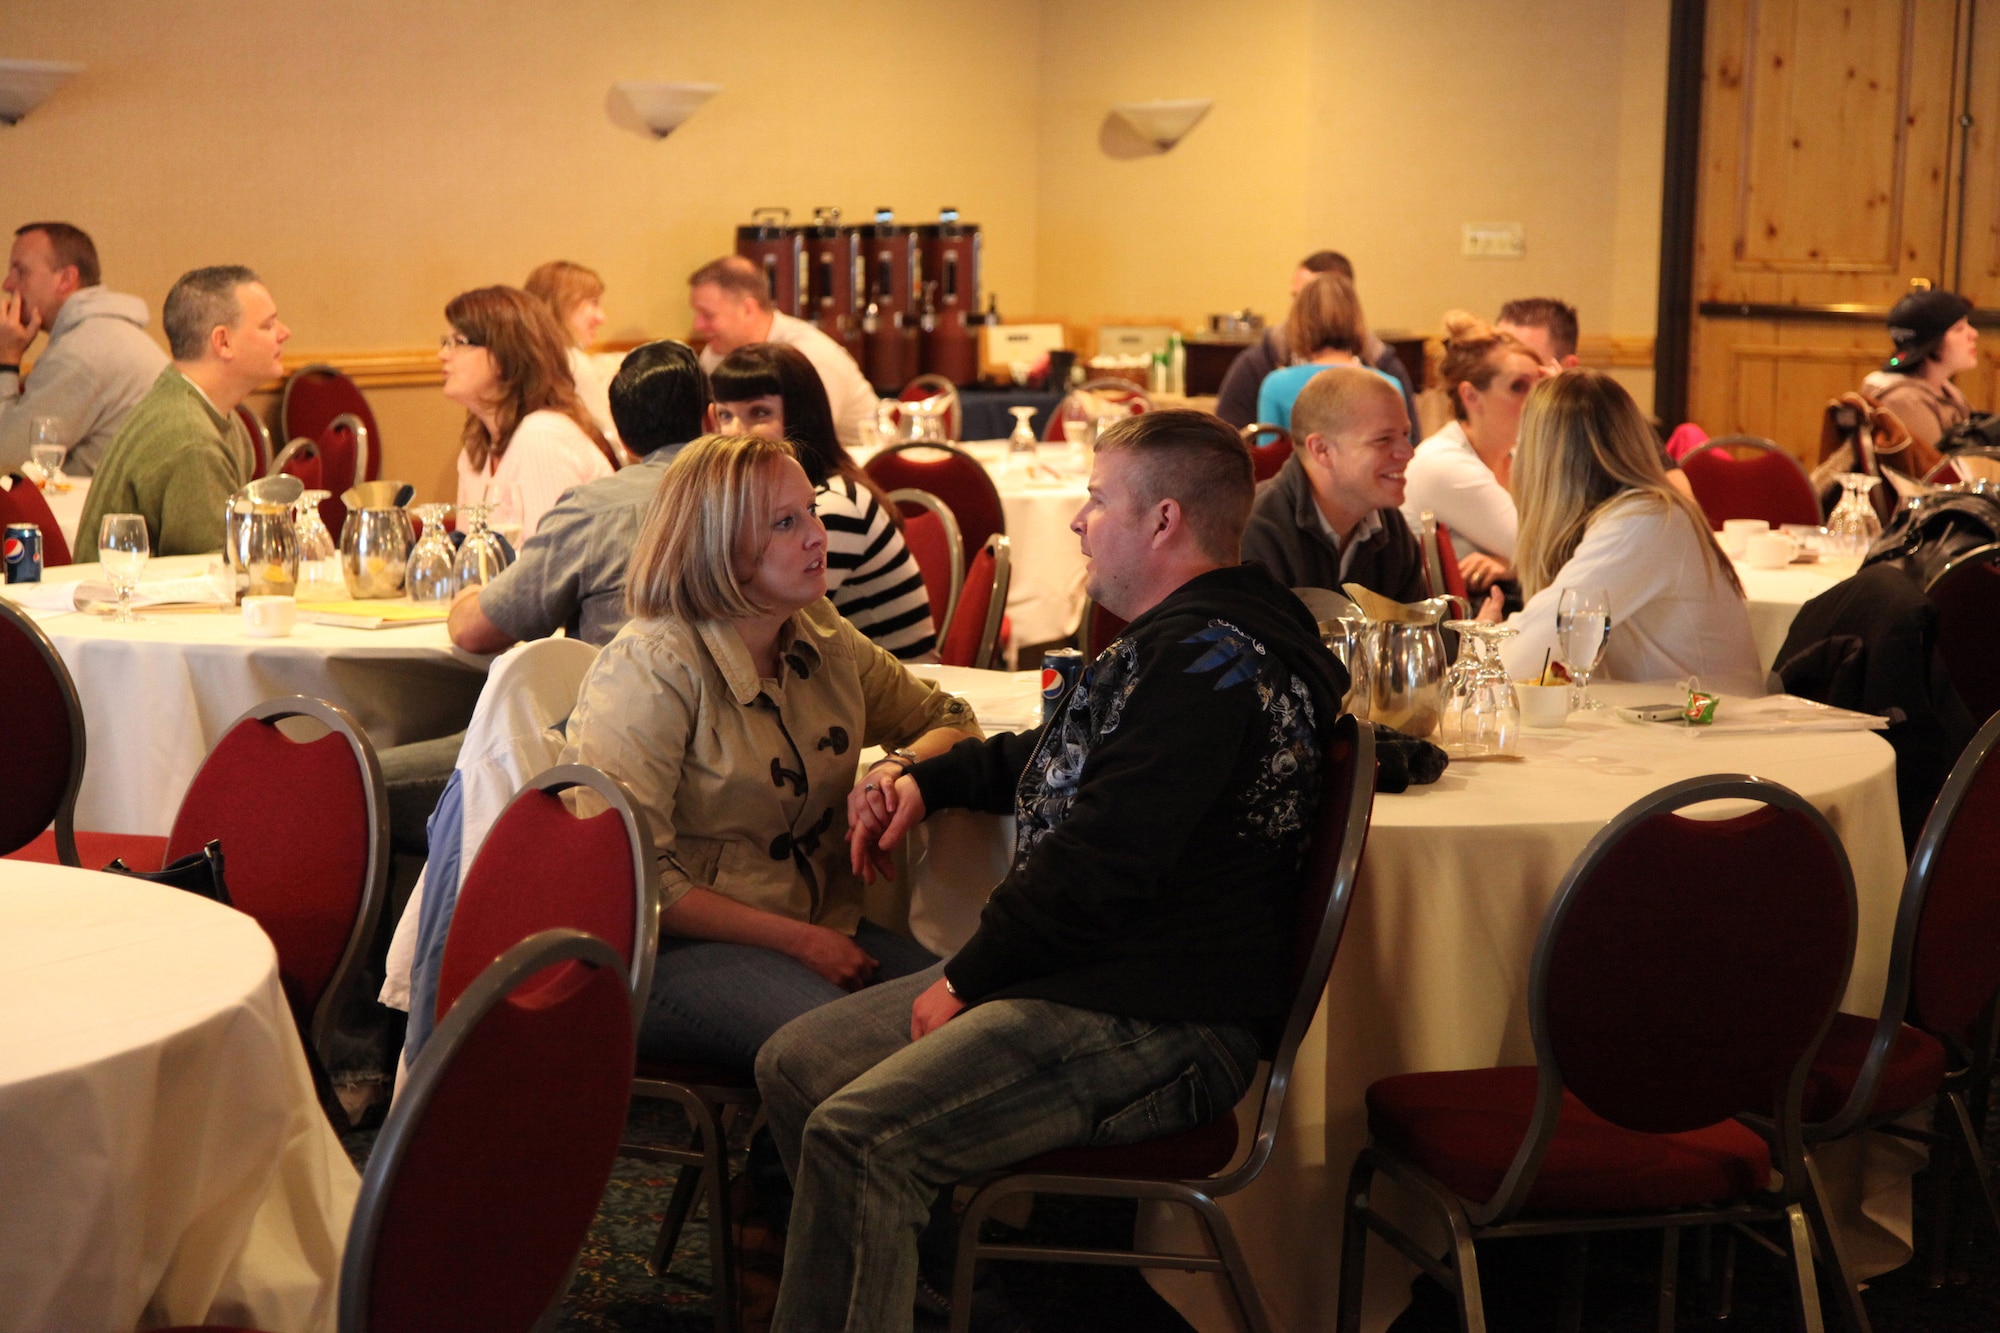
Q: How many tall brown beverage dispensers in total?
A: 4